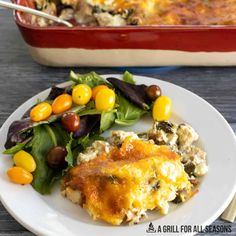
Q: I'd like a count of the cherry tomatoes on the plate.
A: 11